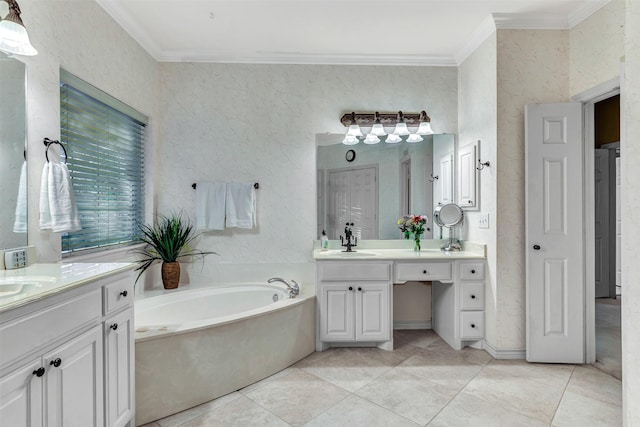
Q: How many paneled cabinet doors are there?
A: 6